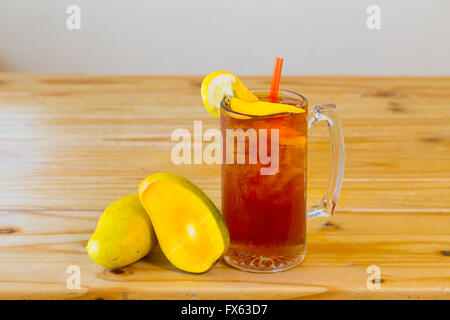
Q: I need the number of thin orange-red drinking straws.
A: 2